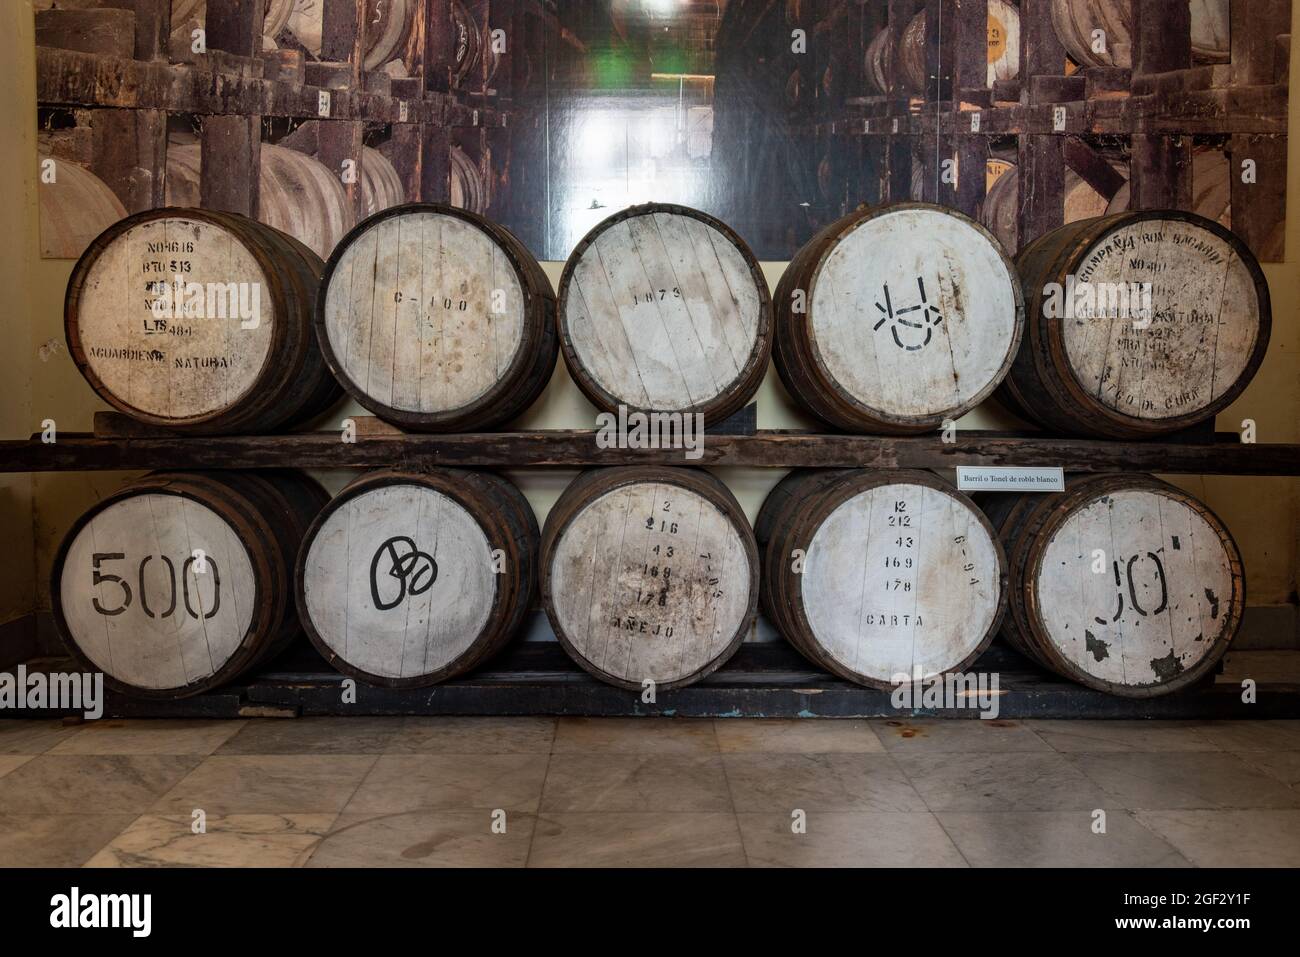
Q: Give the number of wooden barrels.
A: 10